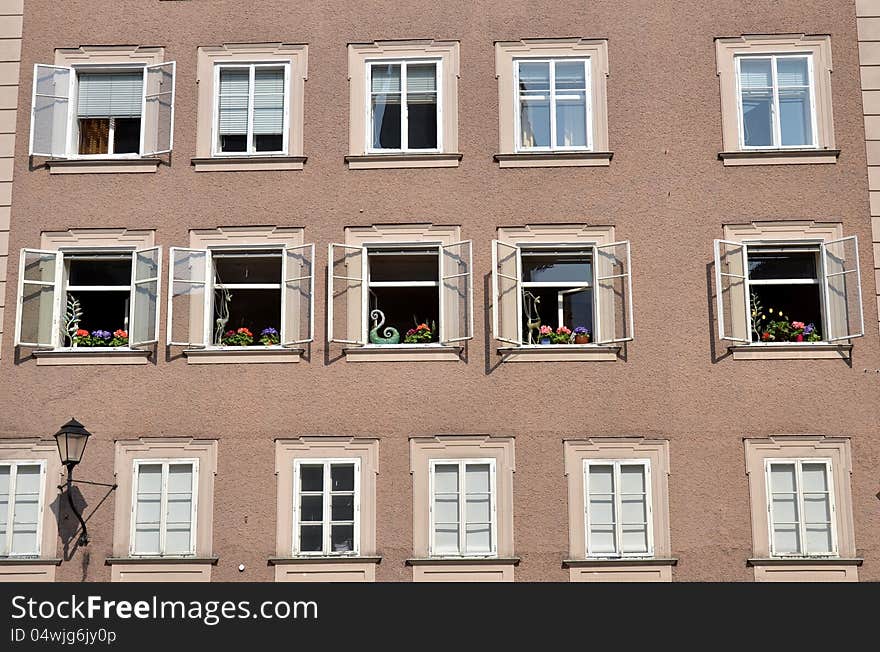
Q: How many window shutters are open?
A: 12